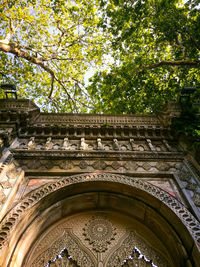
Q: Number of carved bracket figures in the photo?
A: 9